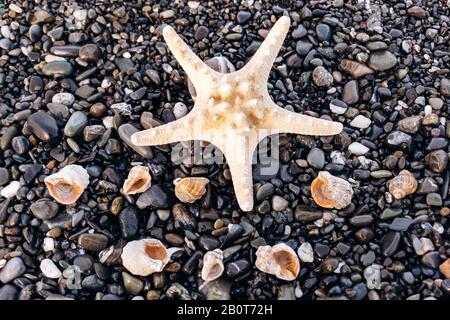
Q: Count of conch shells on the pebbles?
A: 8